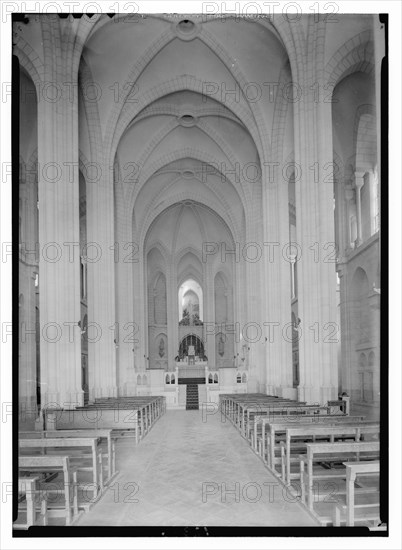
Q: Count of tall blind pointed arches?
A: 2